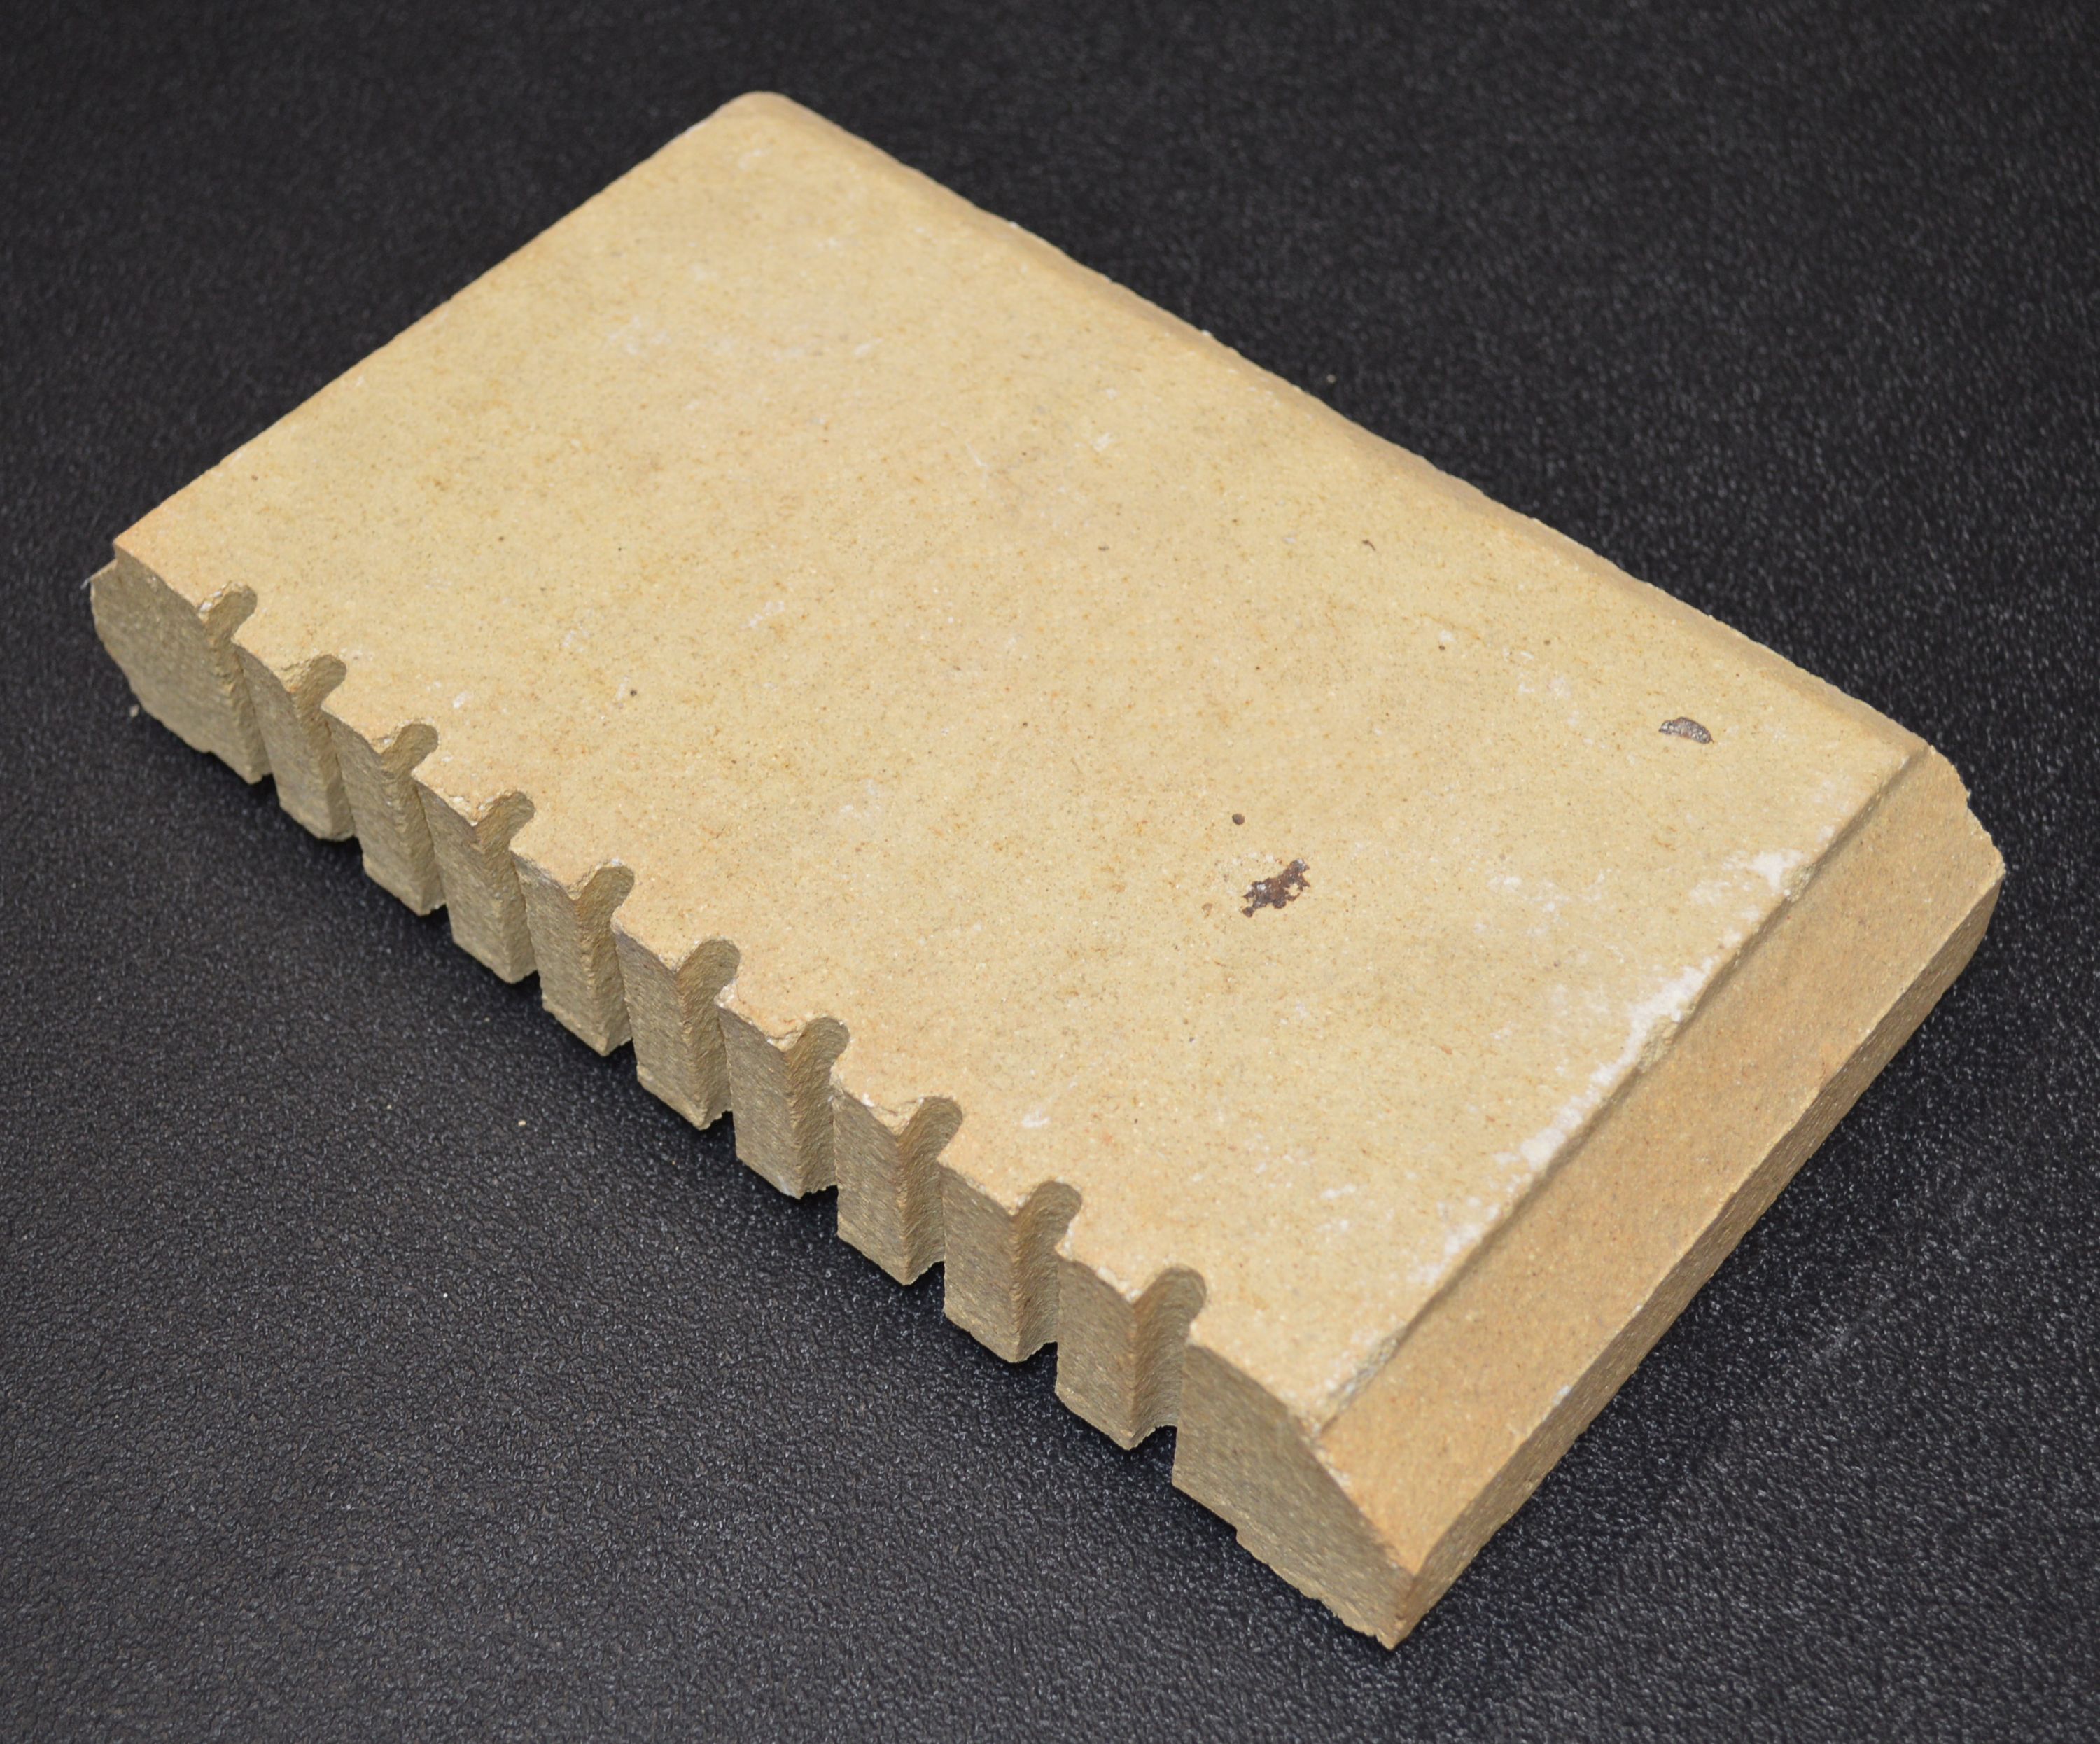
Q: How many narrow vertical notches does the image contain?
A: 10